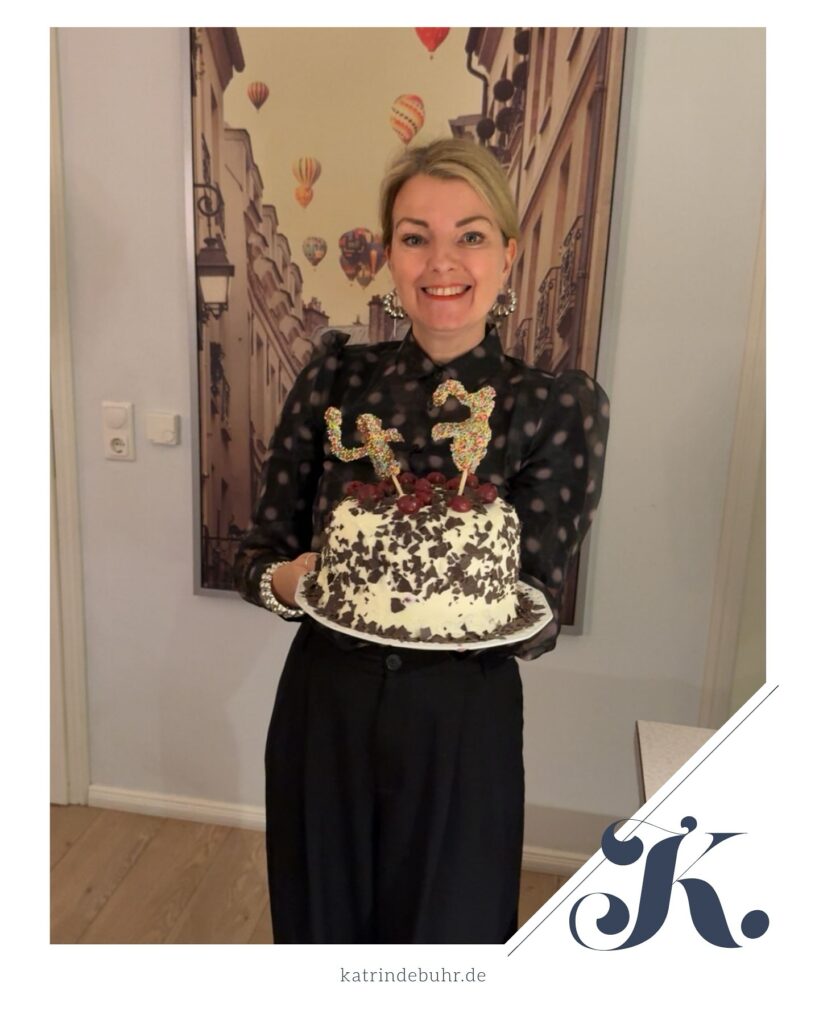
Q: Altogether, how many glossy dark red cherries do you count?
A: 12